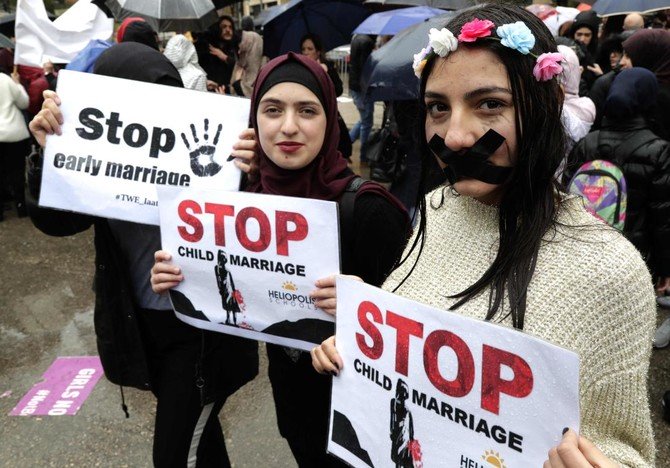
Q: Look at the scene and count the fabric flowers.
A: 5